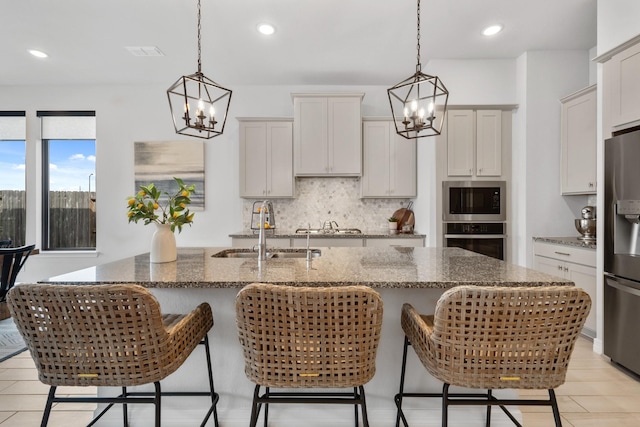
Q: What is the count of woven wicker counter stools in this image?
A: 3